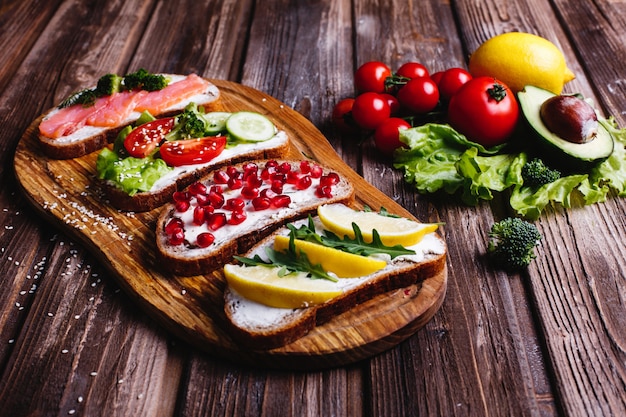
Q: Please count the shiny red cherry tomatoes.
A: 9